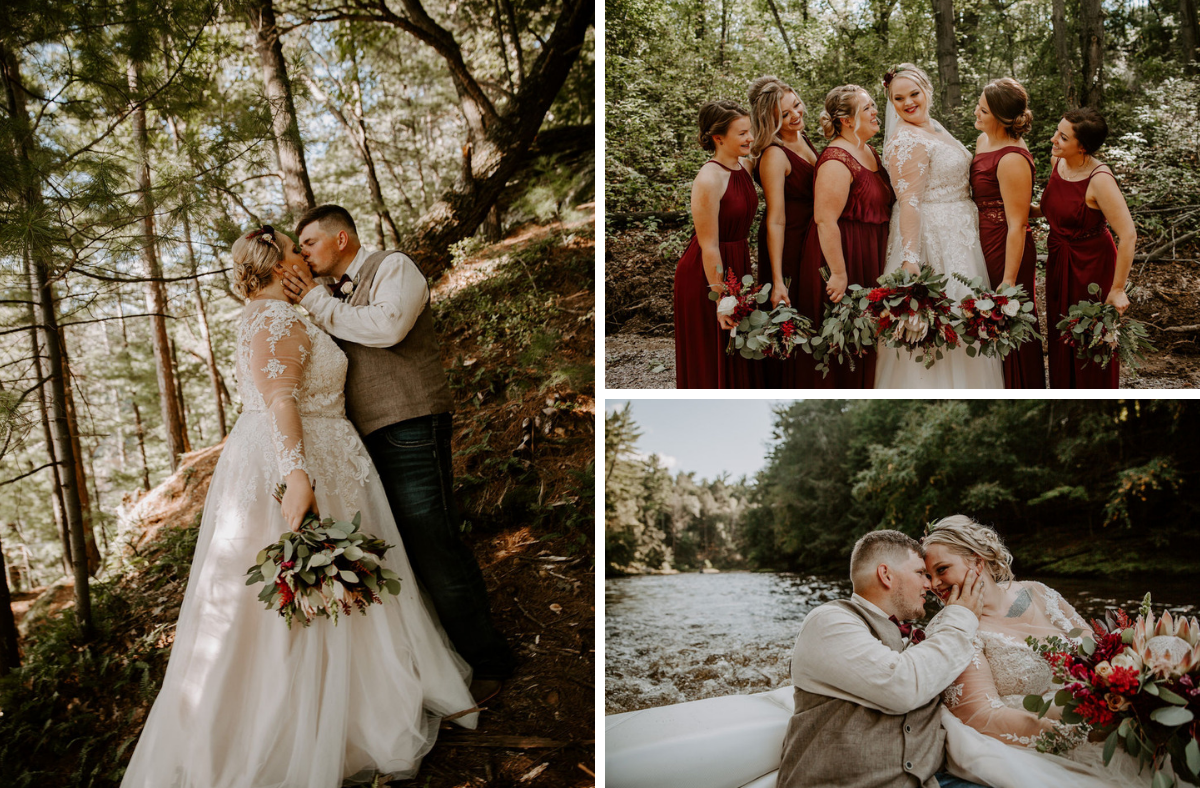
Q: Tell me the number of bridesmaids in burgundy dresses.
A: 5